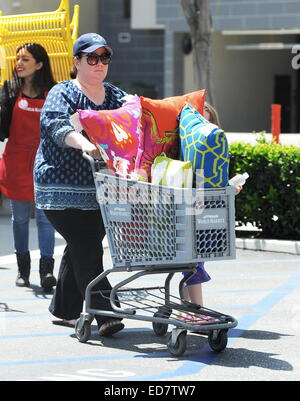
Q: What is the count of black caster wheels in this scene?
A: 4